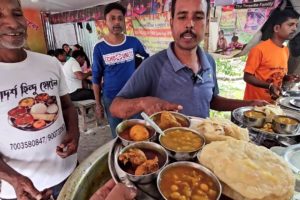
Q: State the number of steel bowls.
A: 7